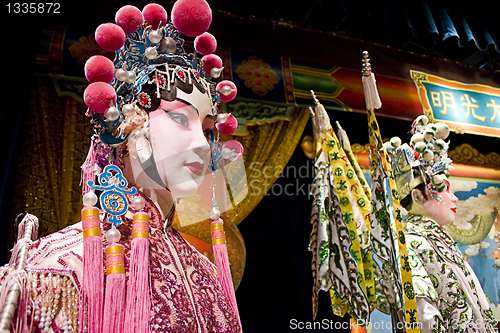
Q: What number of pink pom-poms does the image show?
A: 11